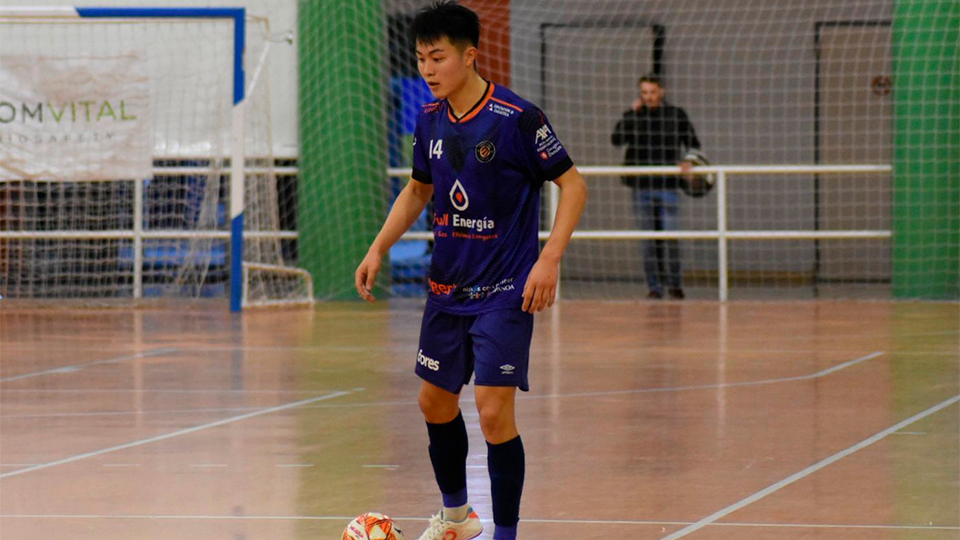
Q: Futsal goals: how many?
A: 1